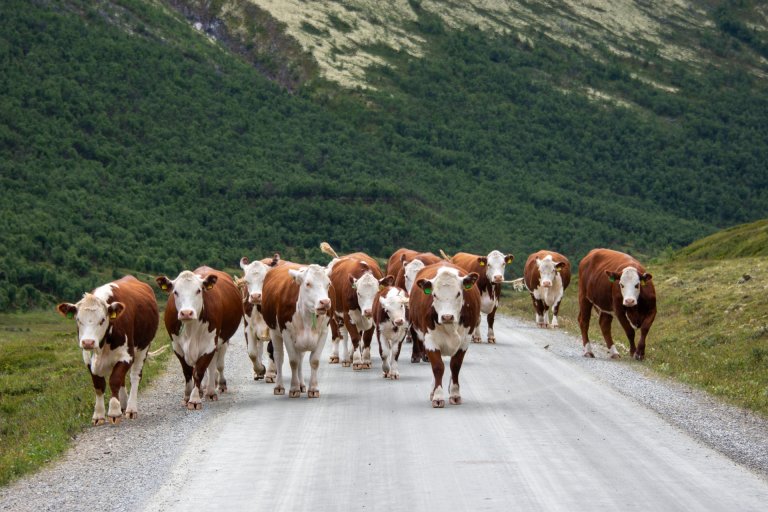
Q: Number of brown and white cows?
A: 11